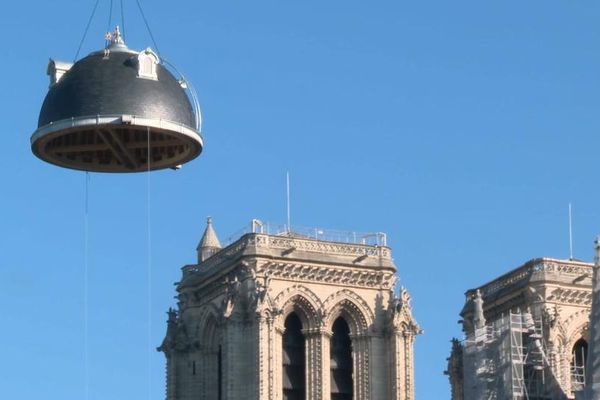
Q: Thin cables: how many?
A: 6